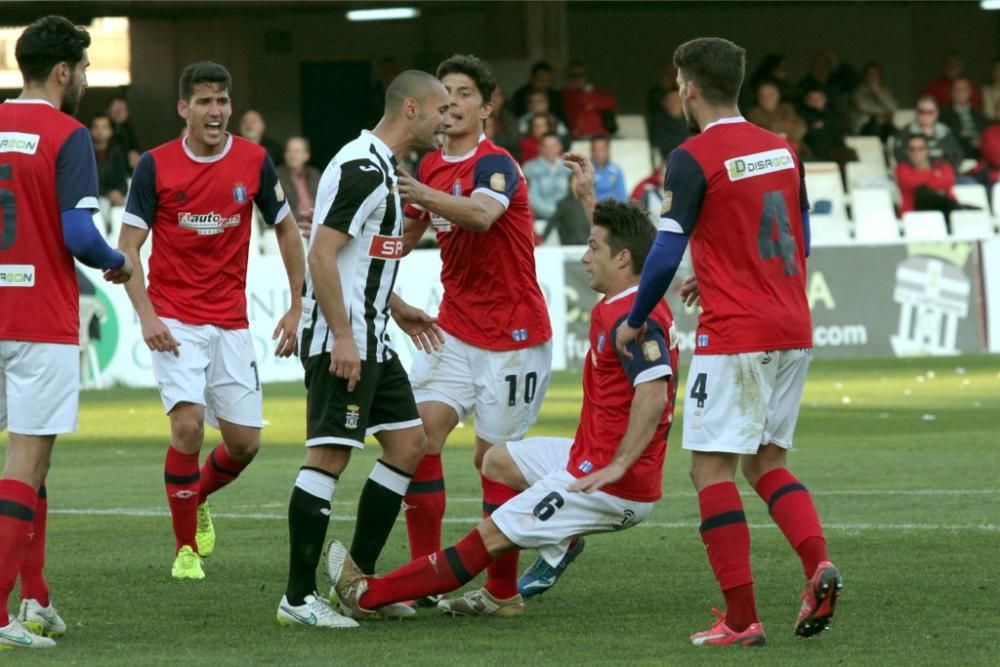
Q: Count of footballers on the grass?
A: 6